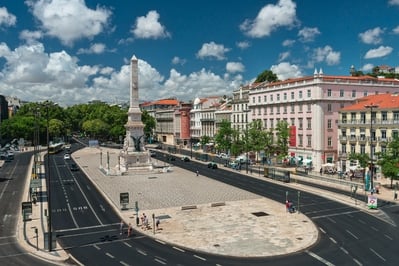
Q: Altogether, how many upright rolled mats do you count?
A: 0